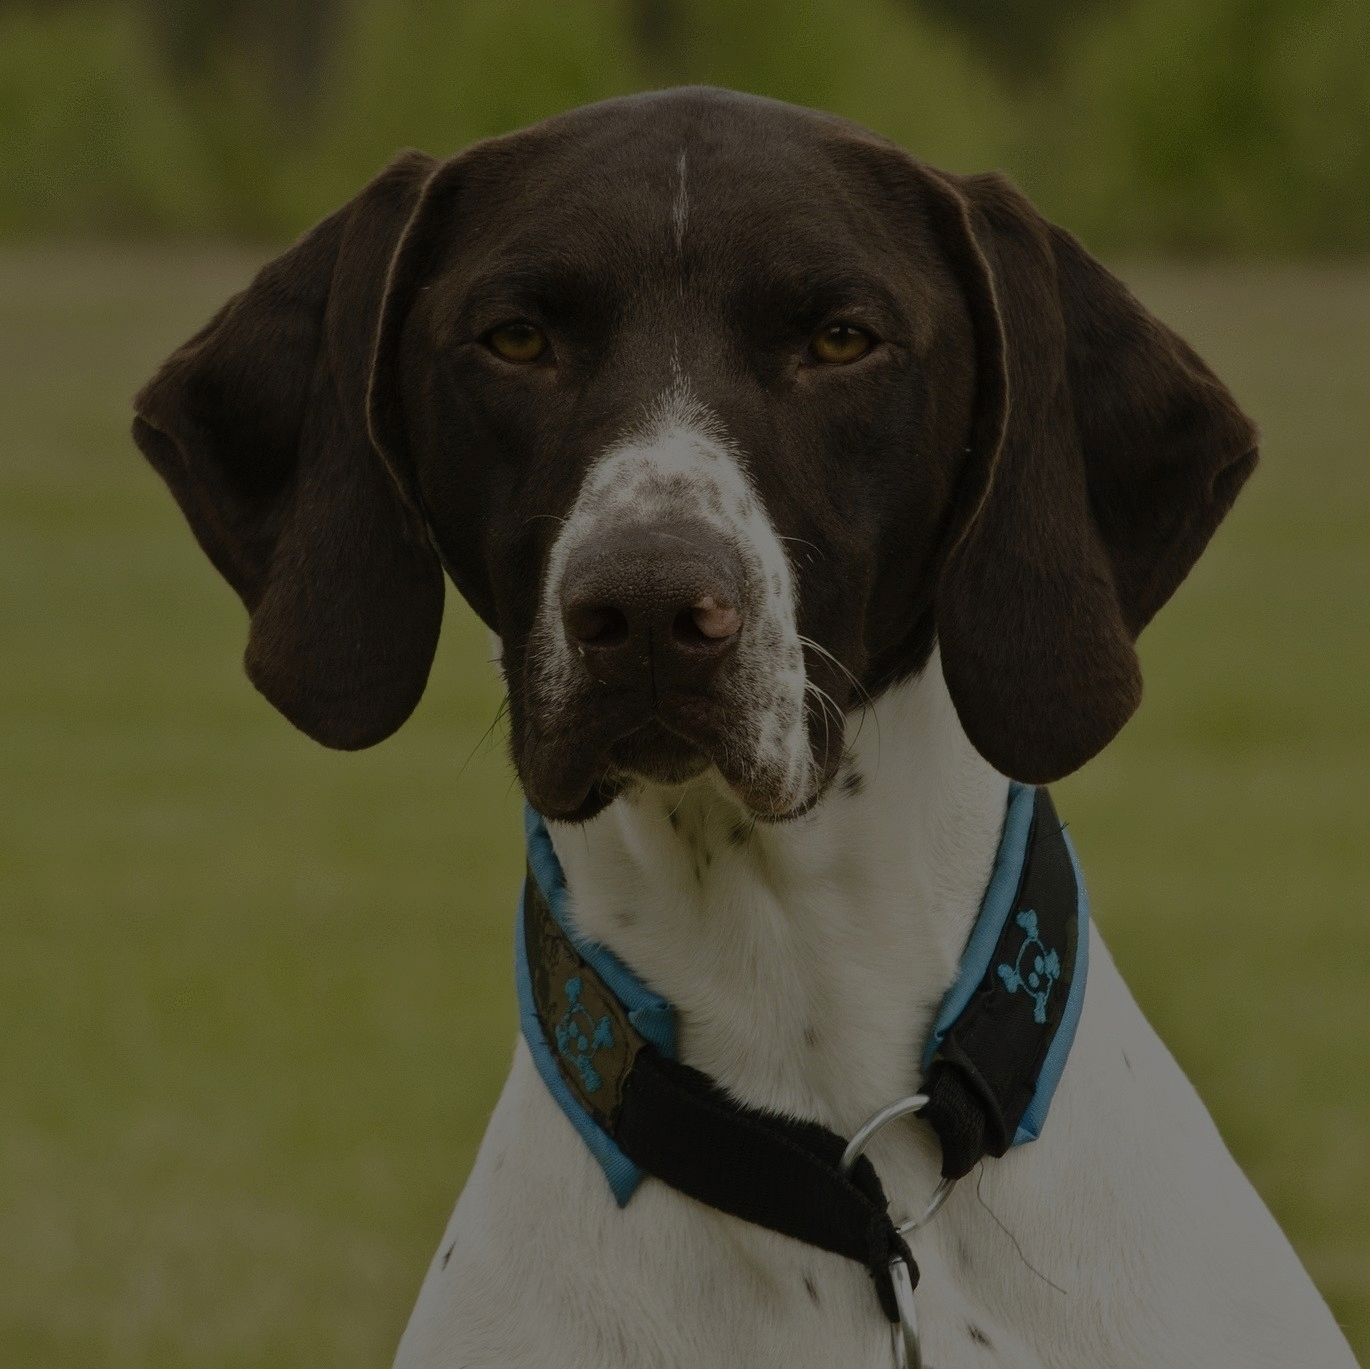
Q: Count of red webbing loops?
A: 0